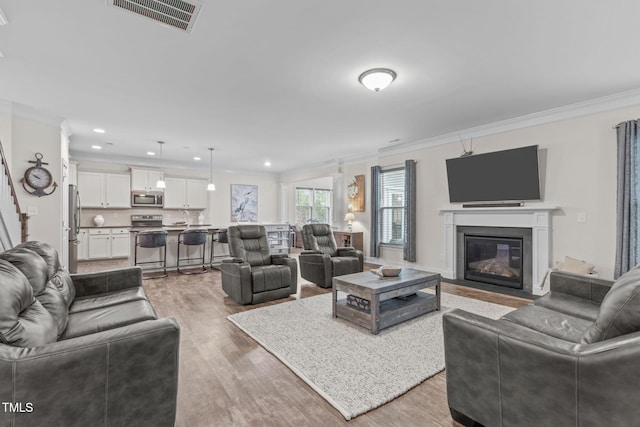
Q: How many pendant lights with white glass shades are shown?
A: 2